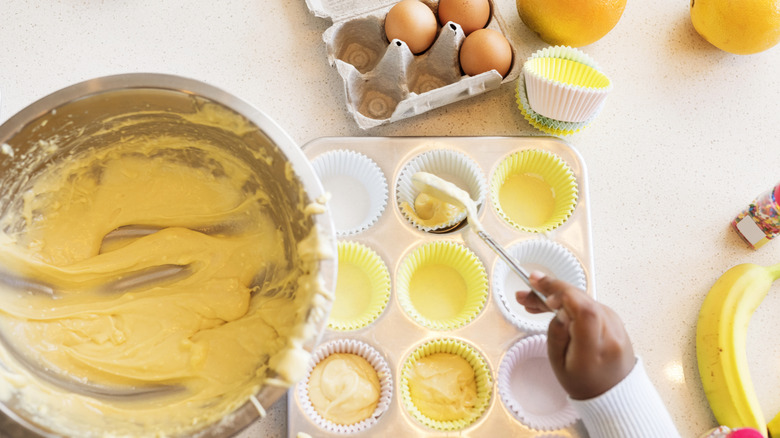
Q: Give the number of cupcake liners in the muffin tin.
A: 9